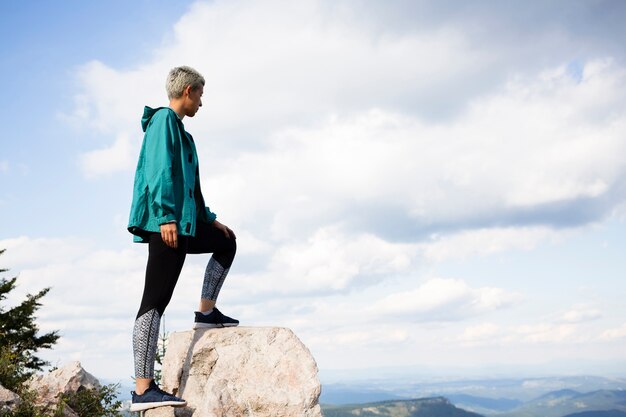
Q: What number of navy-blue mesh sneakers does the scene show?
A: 2